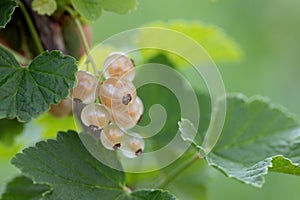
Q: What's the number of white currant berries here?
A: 7